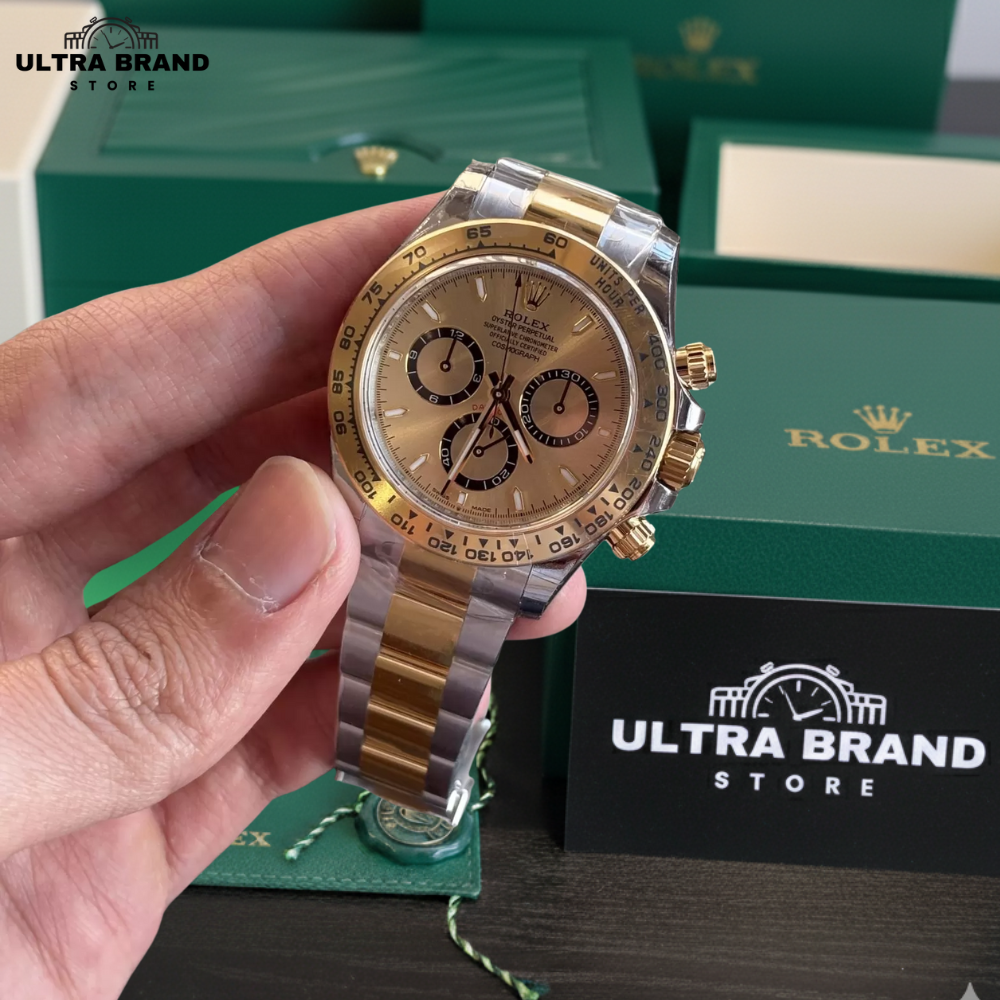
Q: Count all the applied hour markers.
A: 11